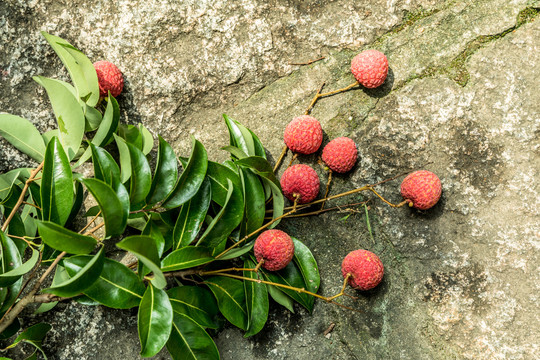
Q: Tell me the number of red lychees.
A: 8